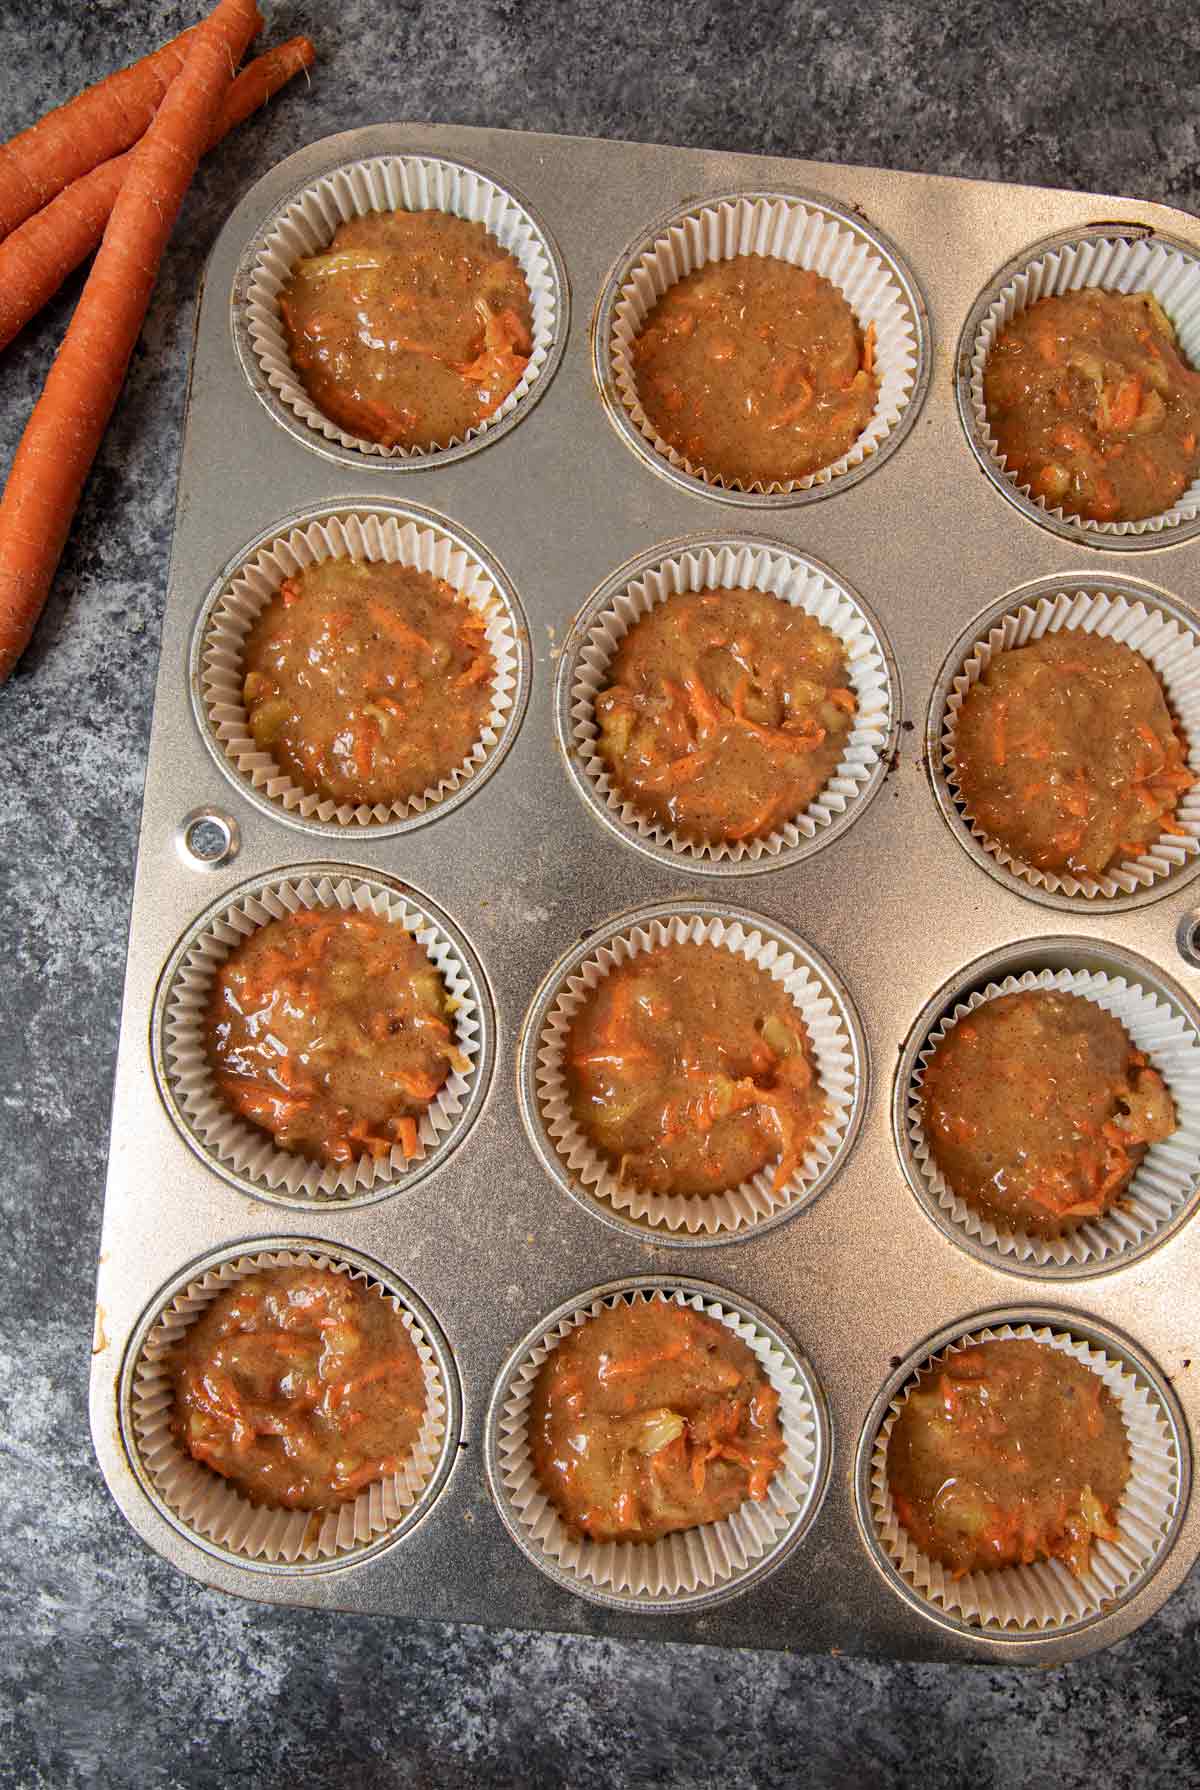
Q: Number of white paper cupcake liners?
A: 12